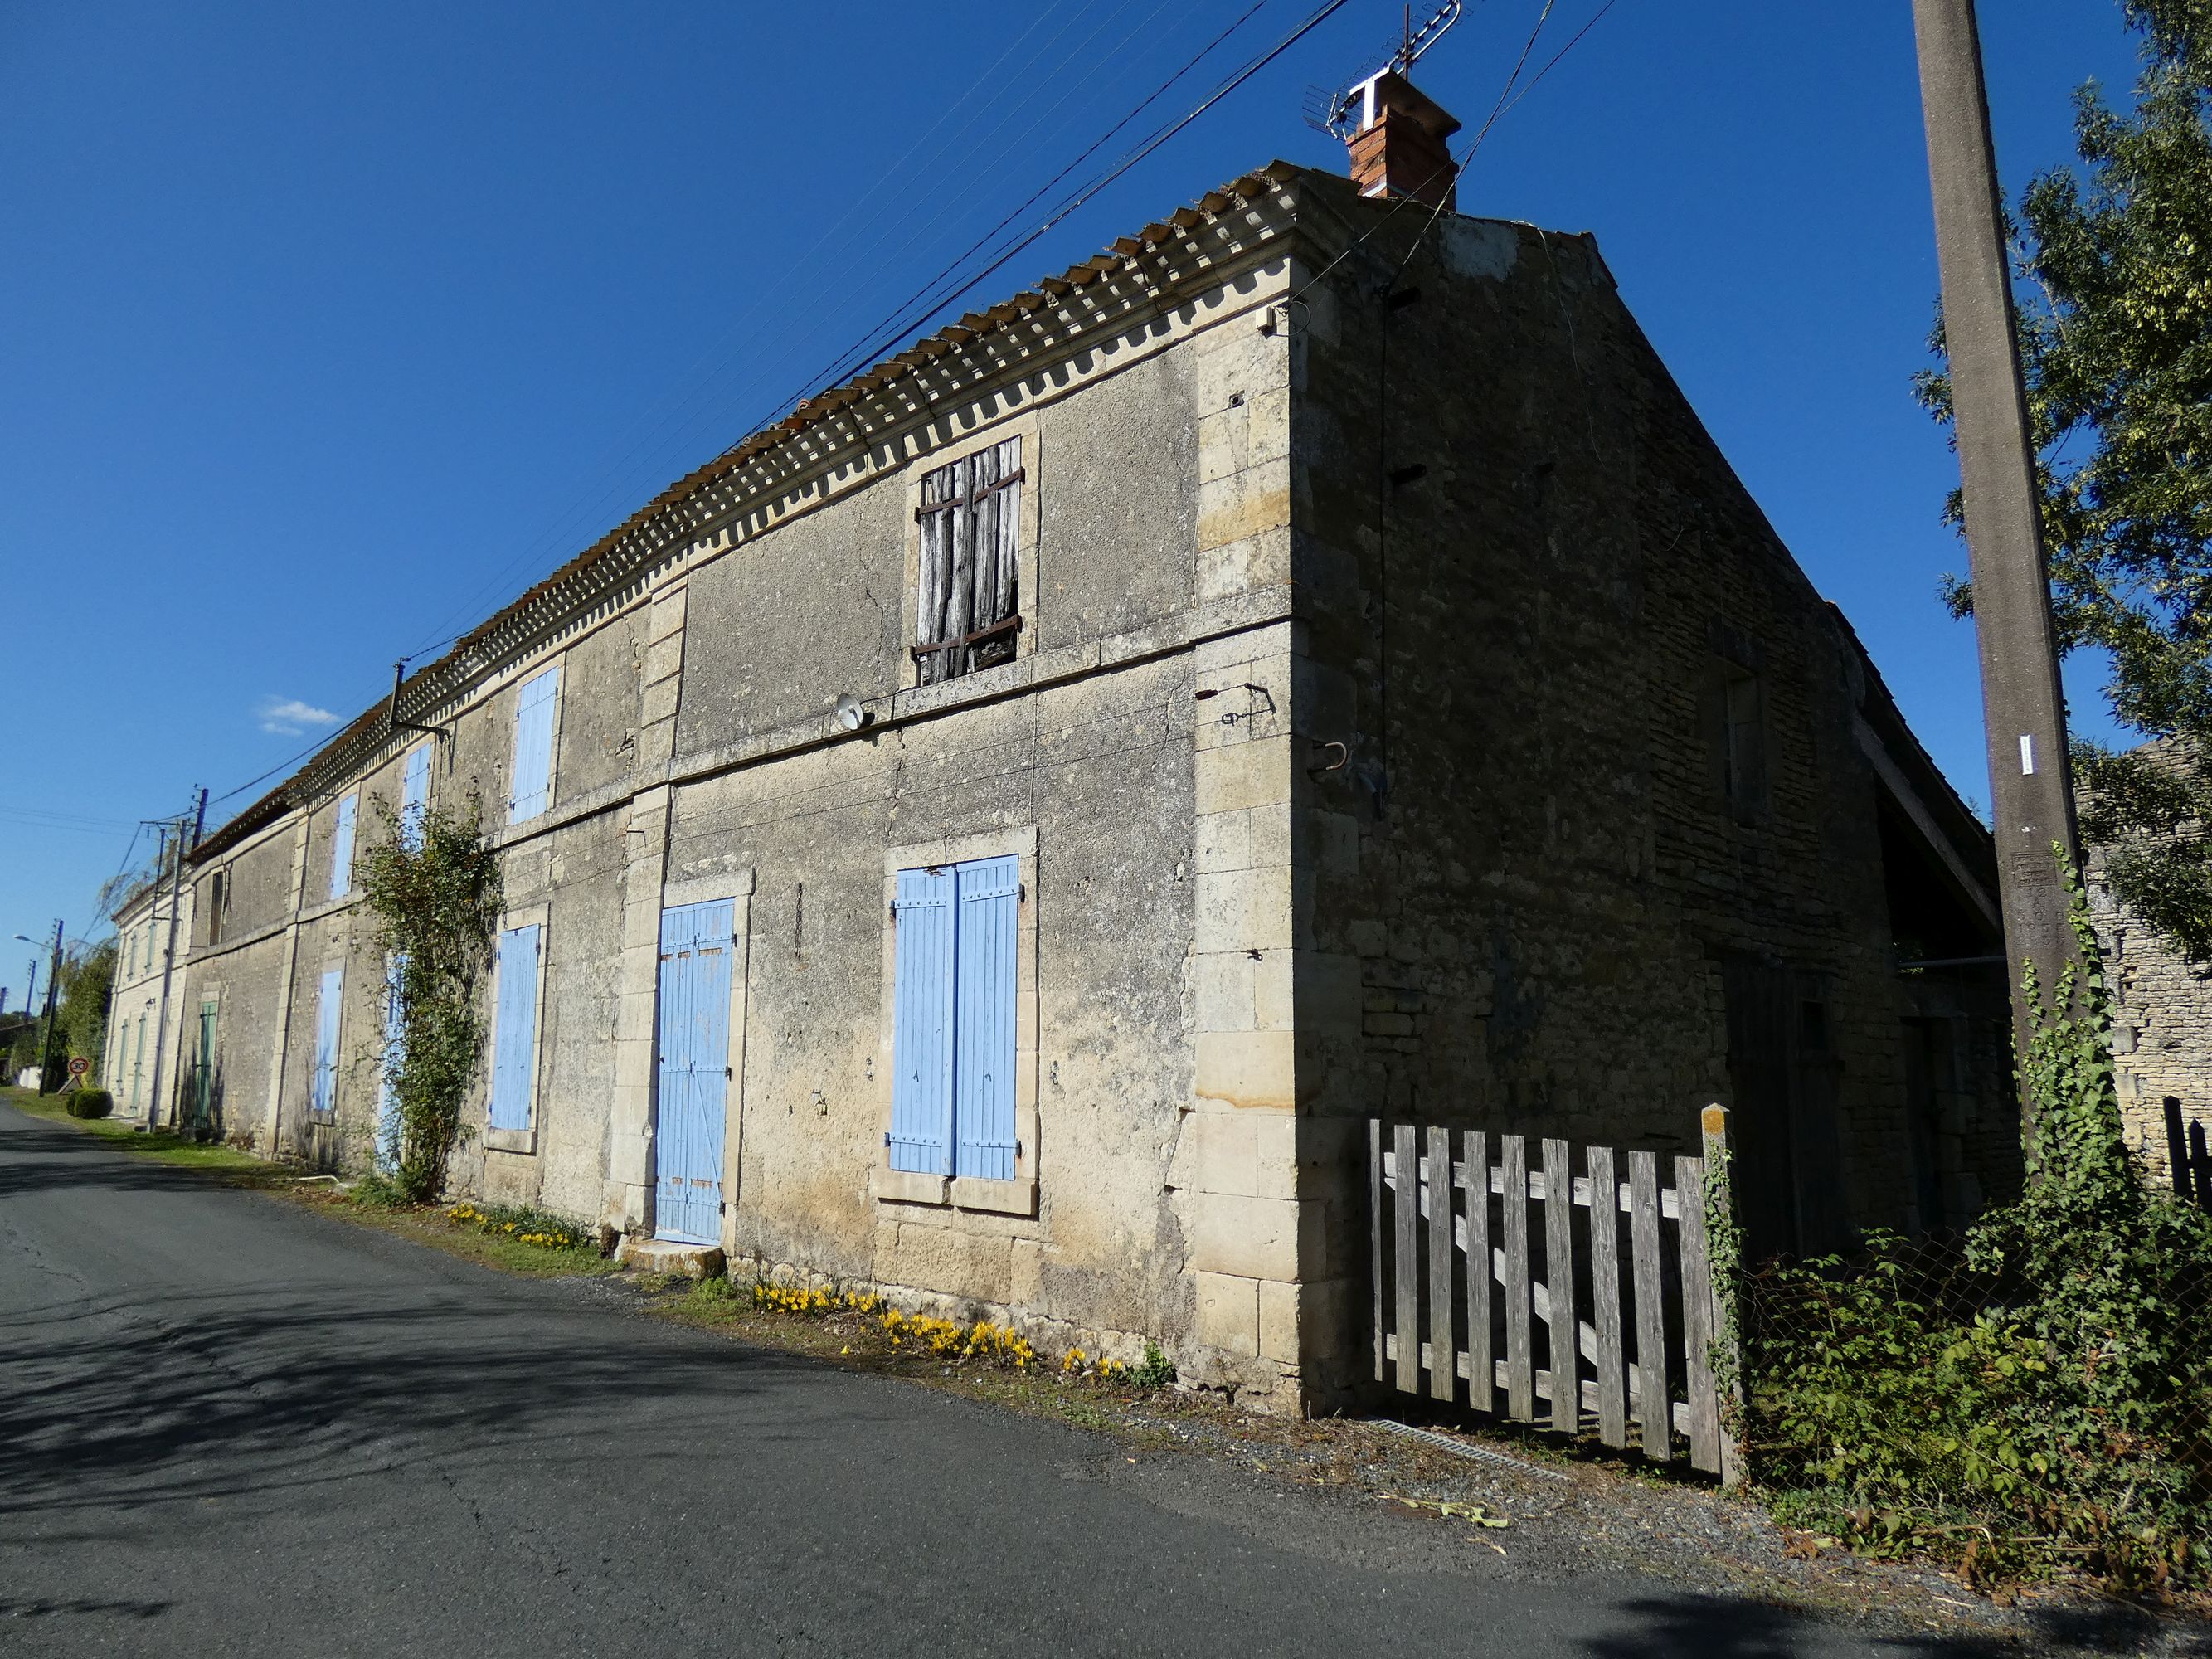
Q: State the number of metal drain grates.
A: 1